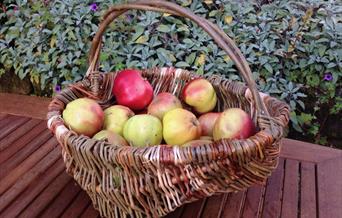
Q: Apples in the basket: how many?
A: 11